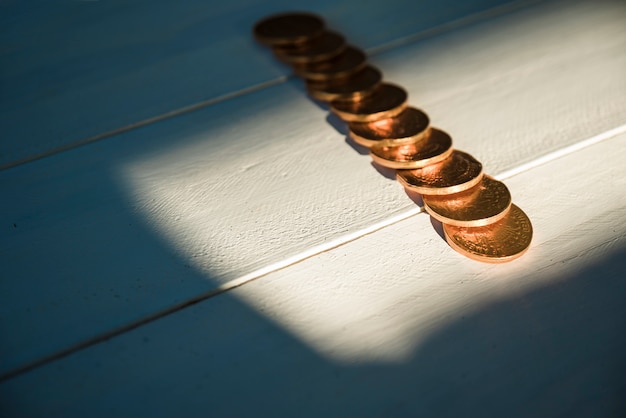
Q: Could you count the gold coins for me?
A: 10